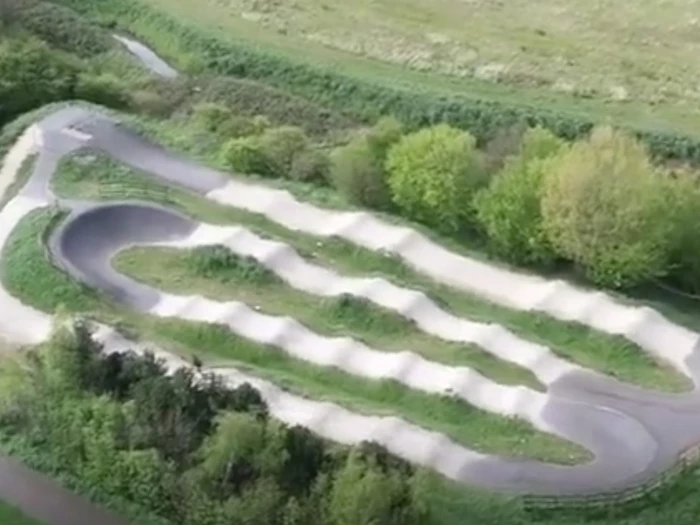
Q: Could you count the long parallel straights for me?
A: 4